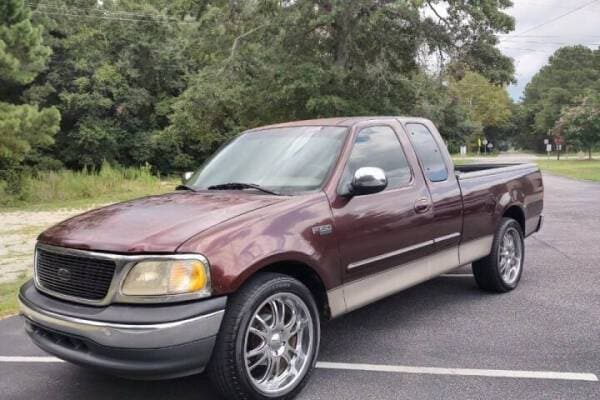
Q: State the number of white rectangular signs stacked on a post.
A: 2